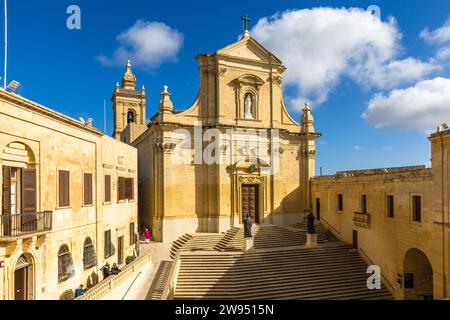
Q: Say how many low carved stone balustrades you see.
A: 2